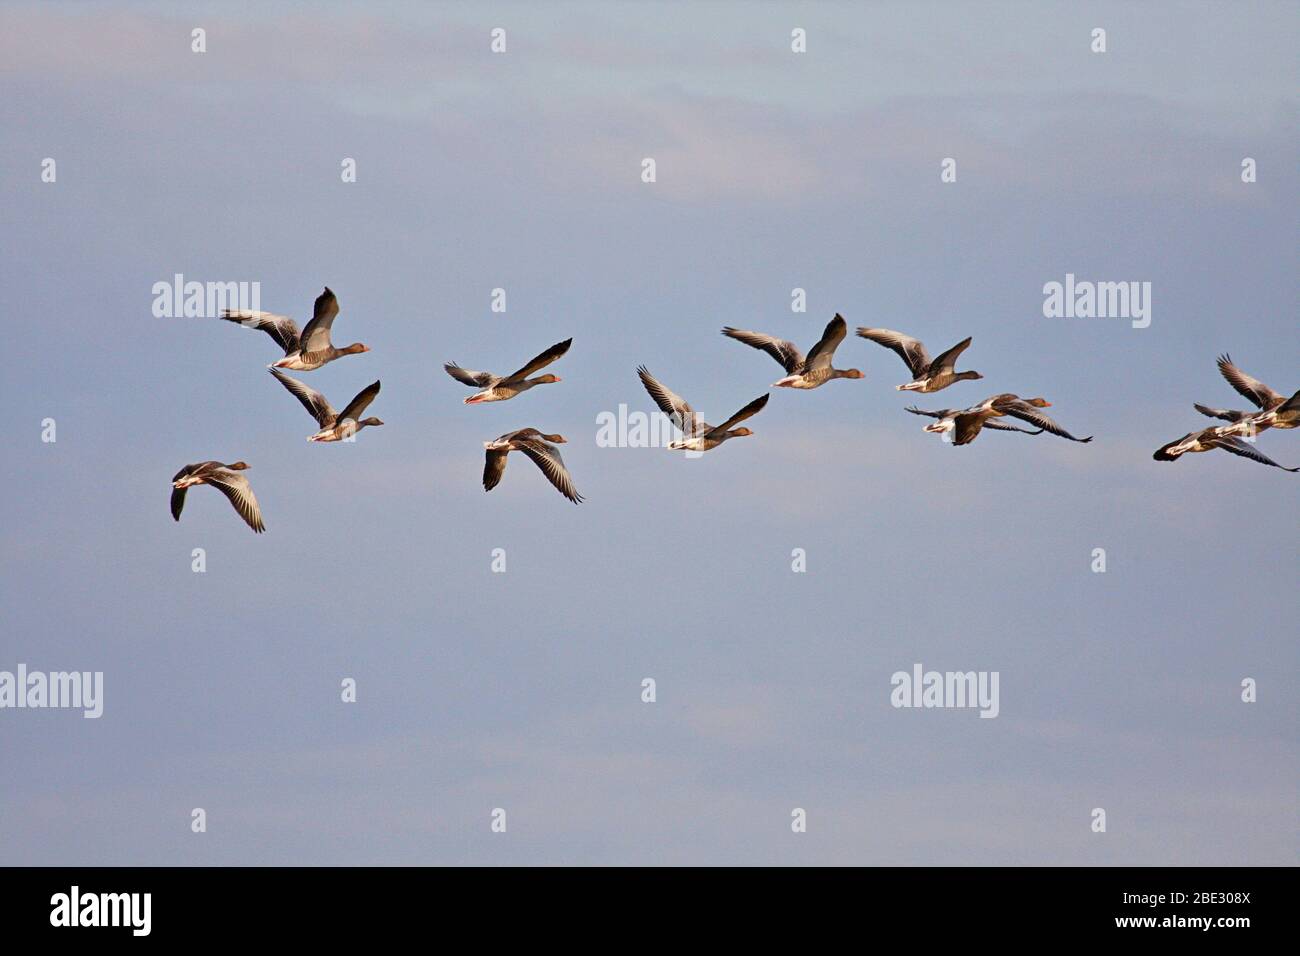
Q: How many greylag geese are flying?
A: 13